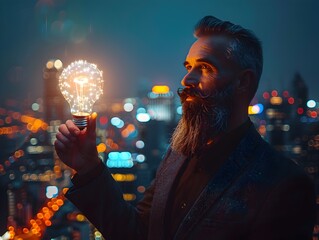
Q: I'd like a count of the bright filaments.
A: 1